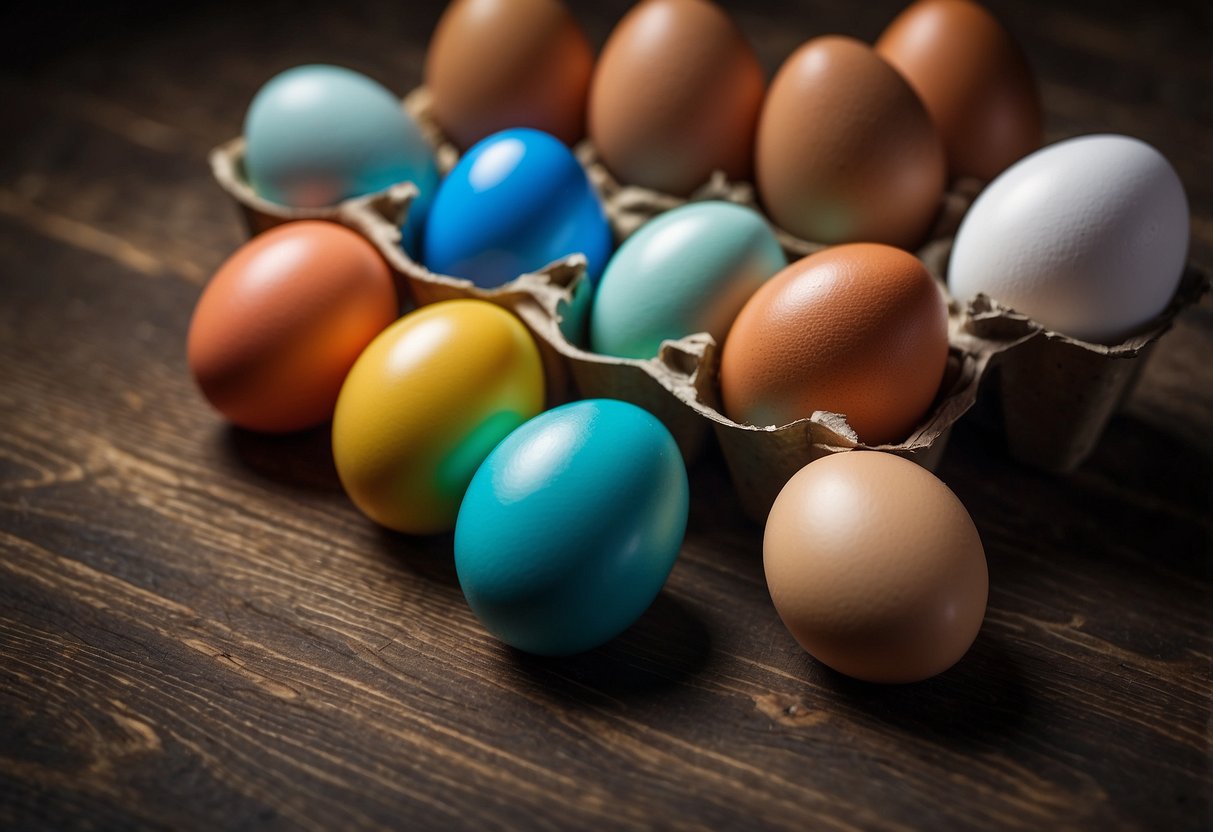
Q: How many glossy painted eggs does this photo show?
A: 6